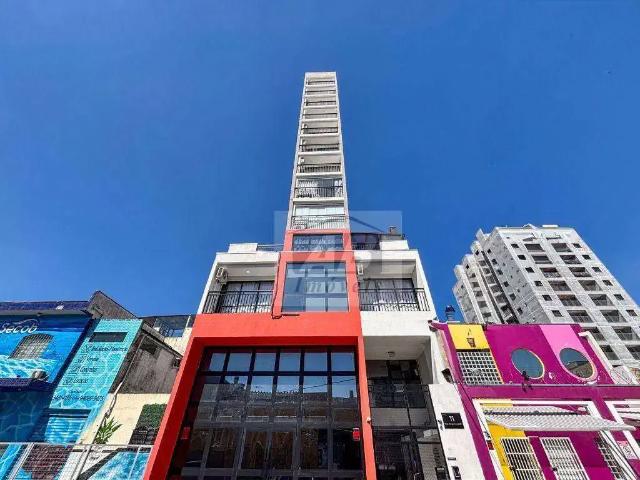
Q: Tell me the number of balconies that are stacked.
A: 9